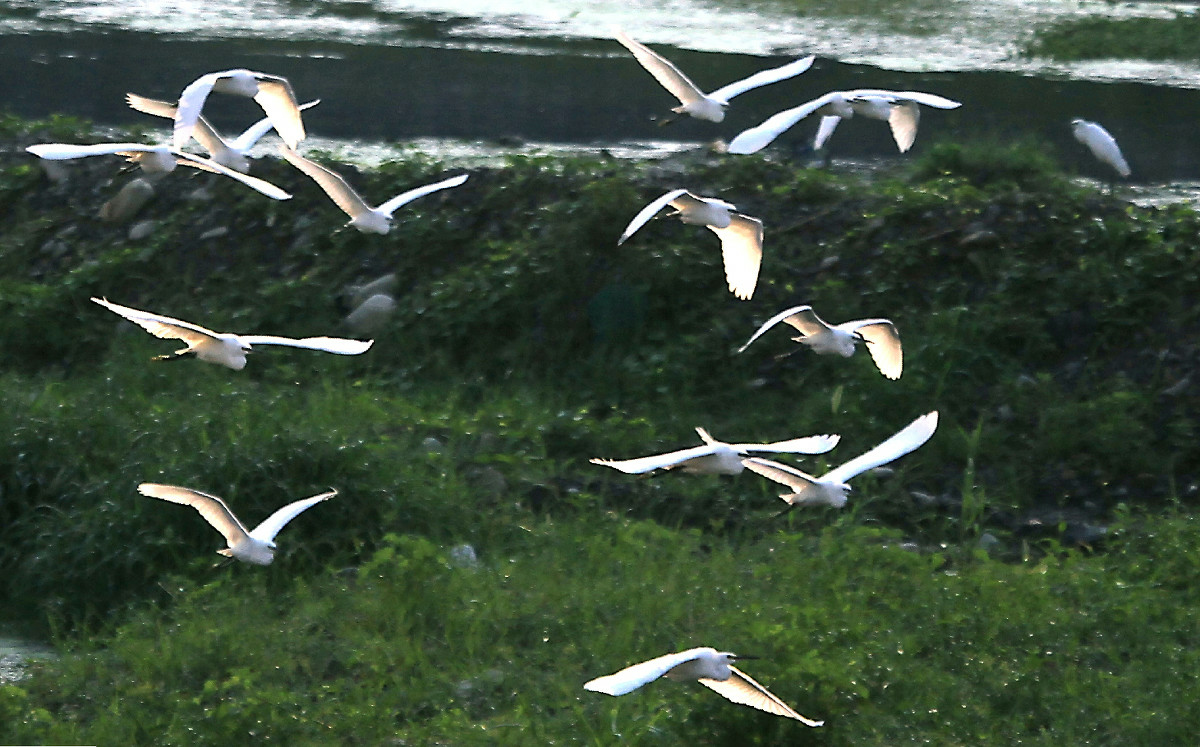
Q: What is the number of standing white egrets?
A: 1